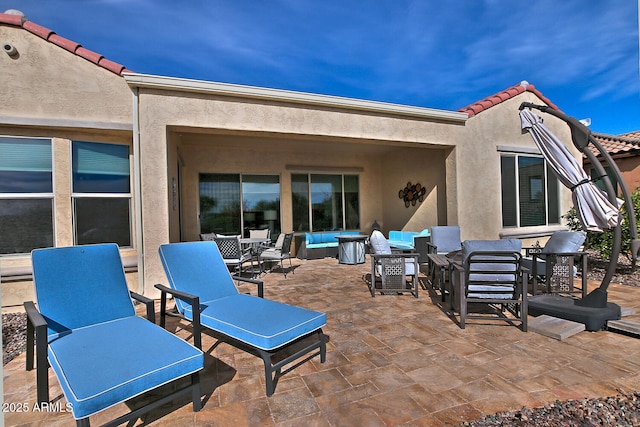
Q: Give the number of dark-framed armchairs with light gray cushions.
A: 4